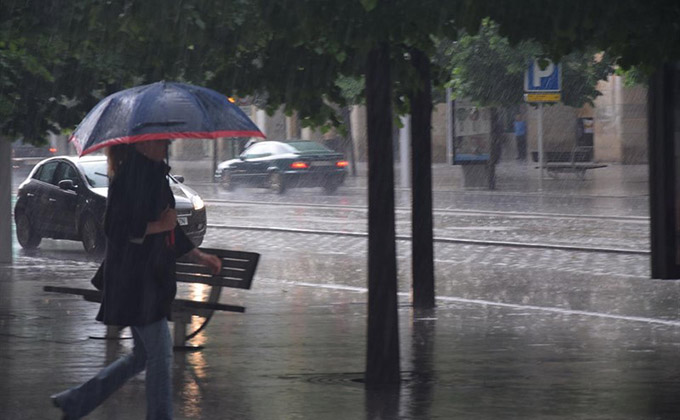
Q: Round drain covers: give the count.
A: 1